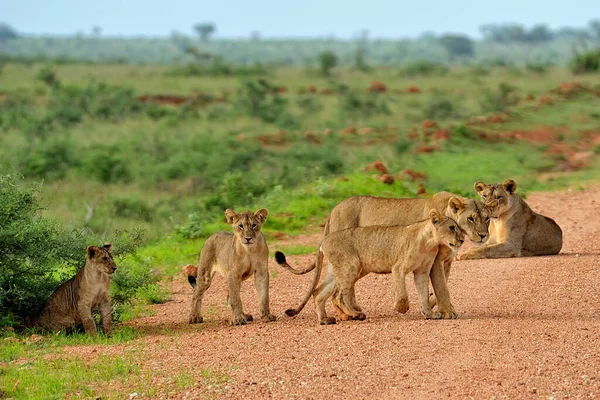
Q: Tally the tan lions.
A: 5